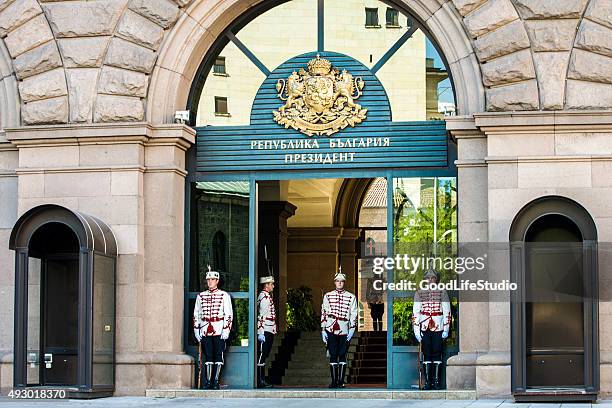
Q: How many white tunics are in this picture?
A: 4